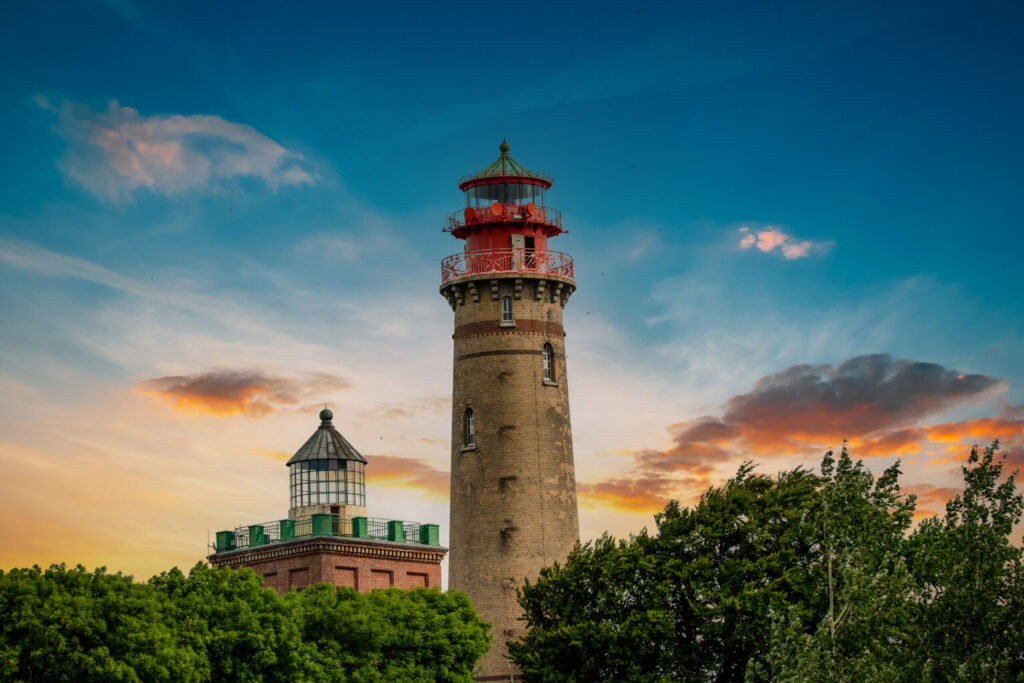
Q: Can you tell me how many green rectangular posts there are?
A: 7